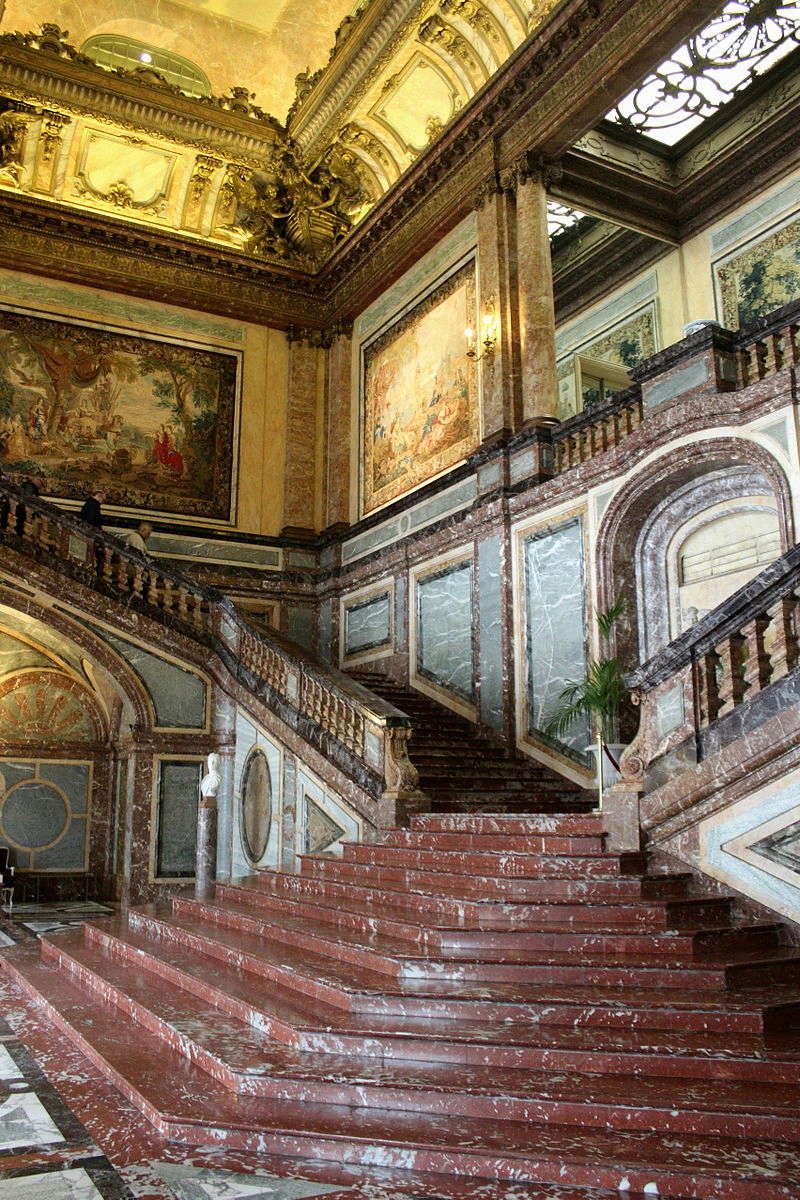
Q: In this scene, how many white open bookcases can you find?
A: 0